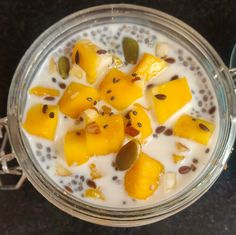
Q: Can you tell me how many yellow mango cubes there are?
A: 11